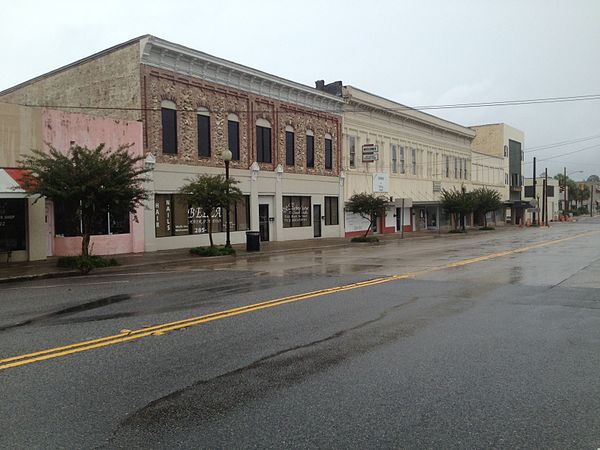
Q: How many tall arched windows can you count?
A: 7